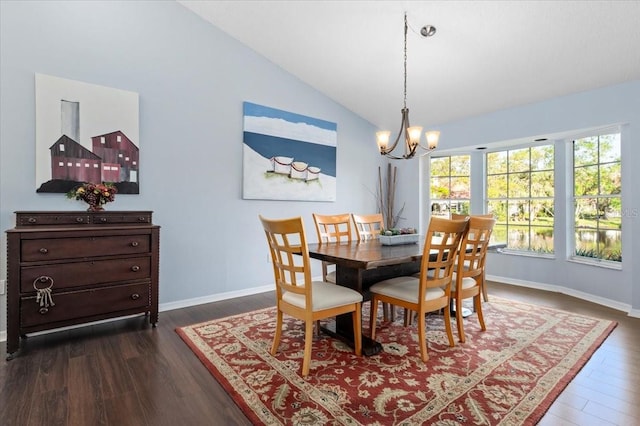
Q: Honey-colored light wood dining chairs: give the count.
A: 6